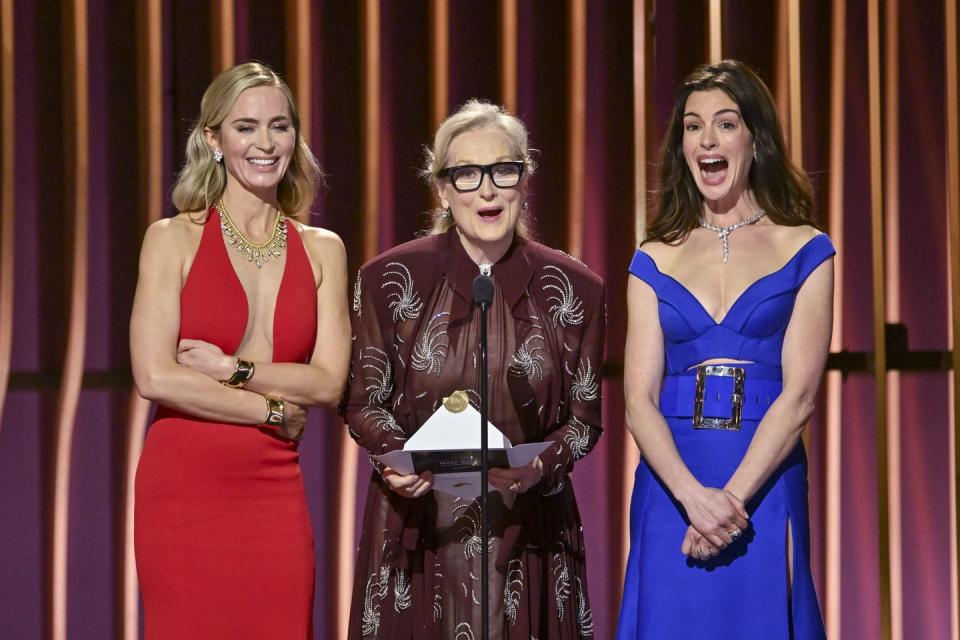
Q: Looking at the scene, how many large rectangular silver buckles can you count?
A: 1